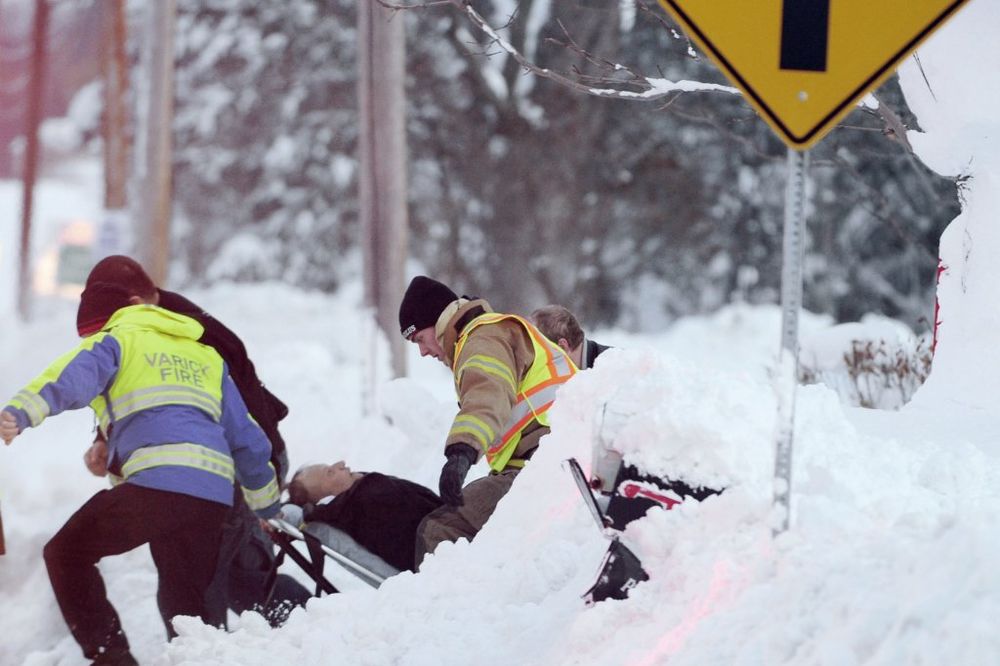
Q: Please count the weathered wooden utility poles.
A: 4